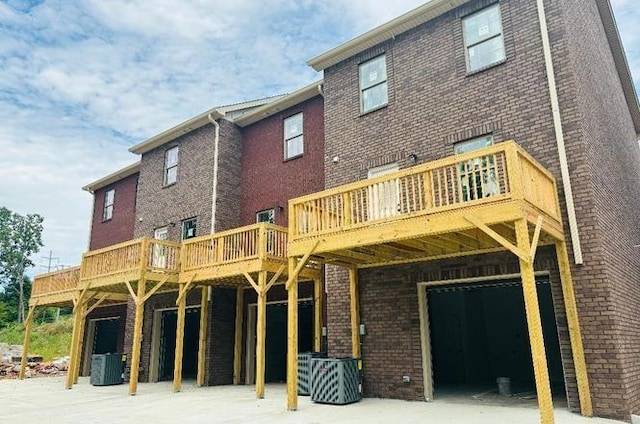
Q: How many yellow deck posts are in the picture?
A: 13